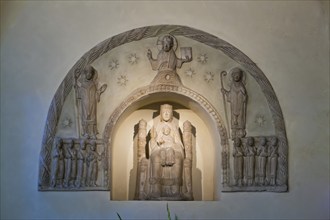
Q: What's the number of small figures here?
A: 8